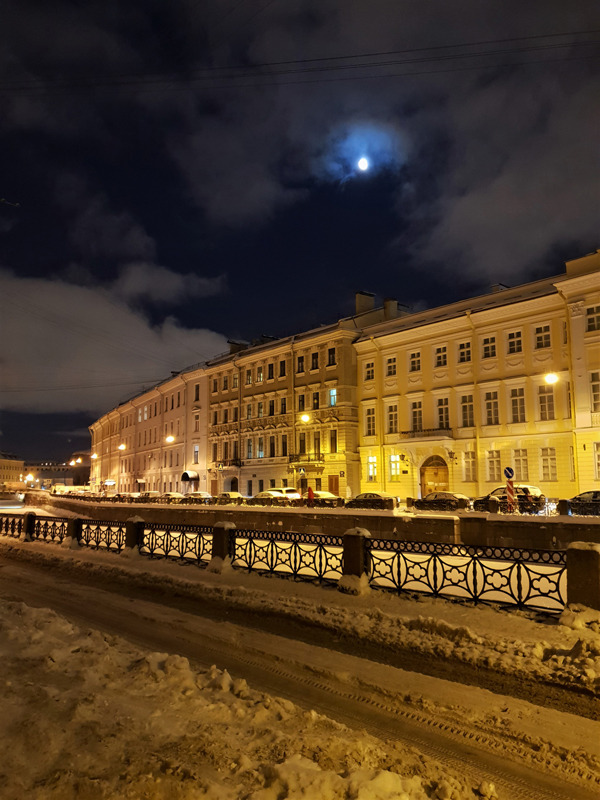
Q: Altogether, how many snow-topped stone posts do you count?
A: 6